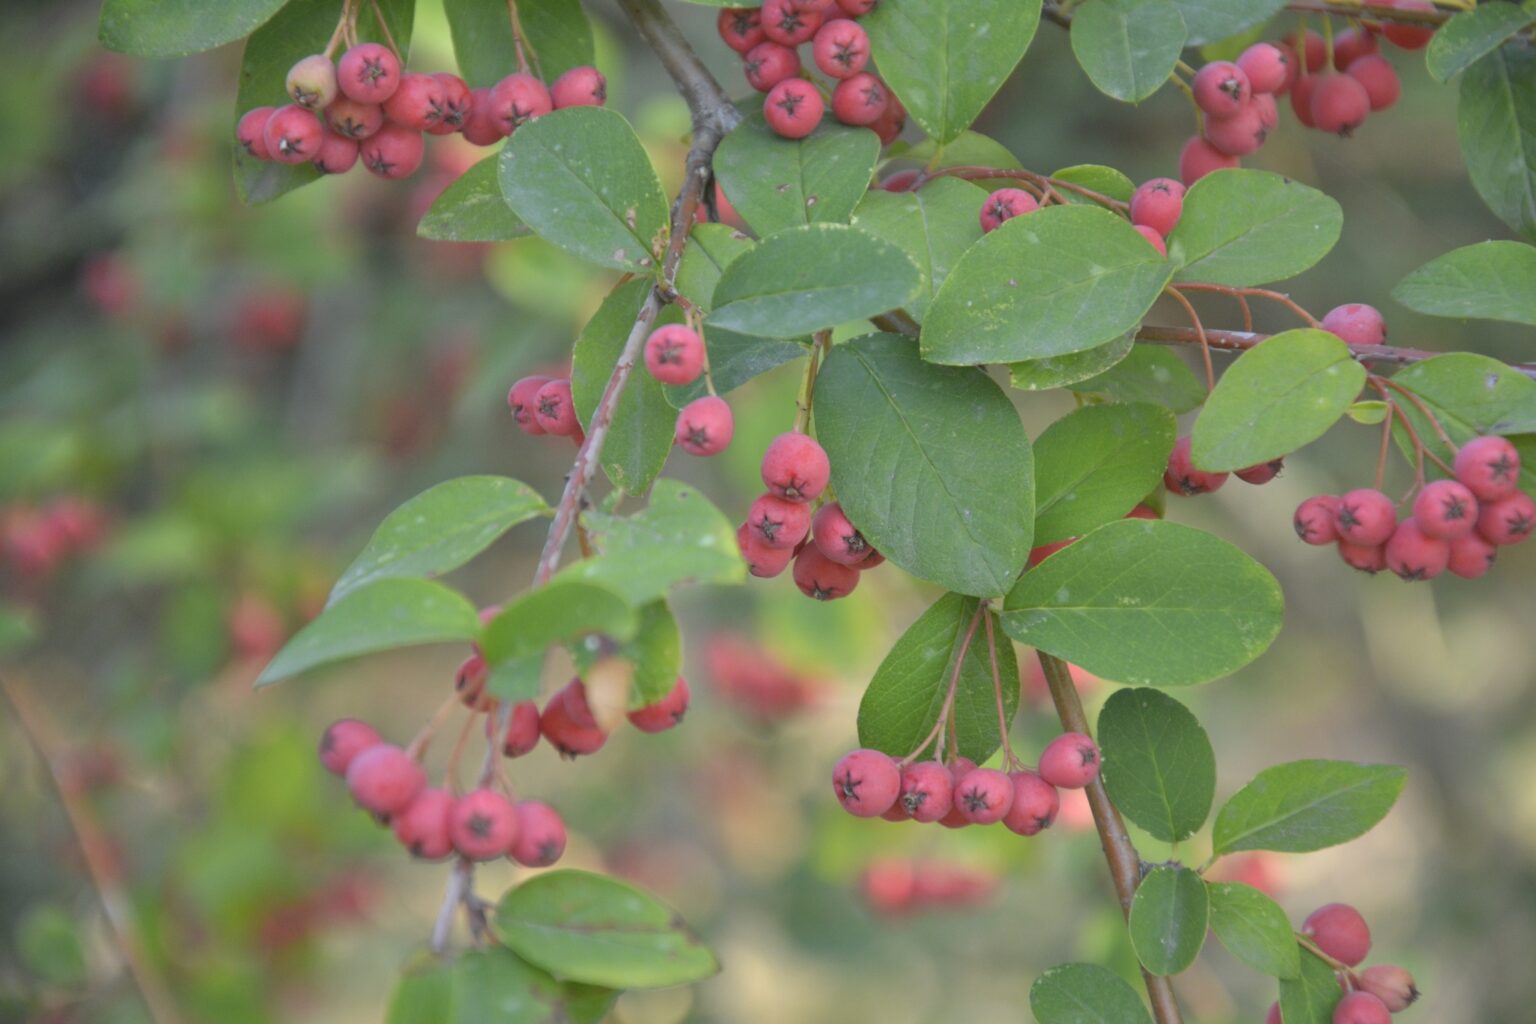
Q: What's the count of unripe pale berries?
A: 1